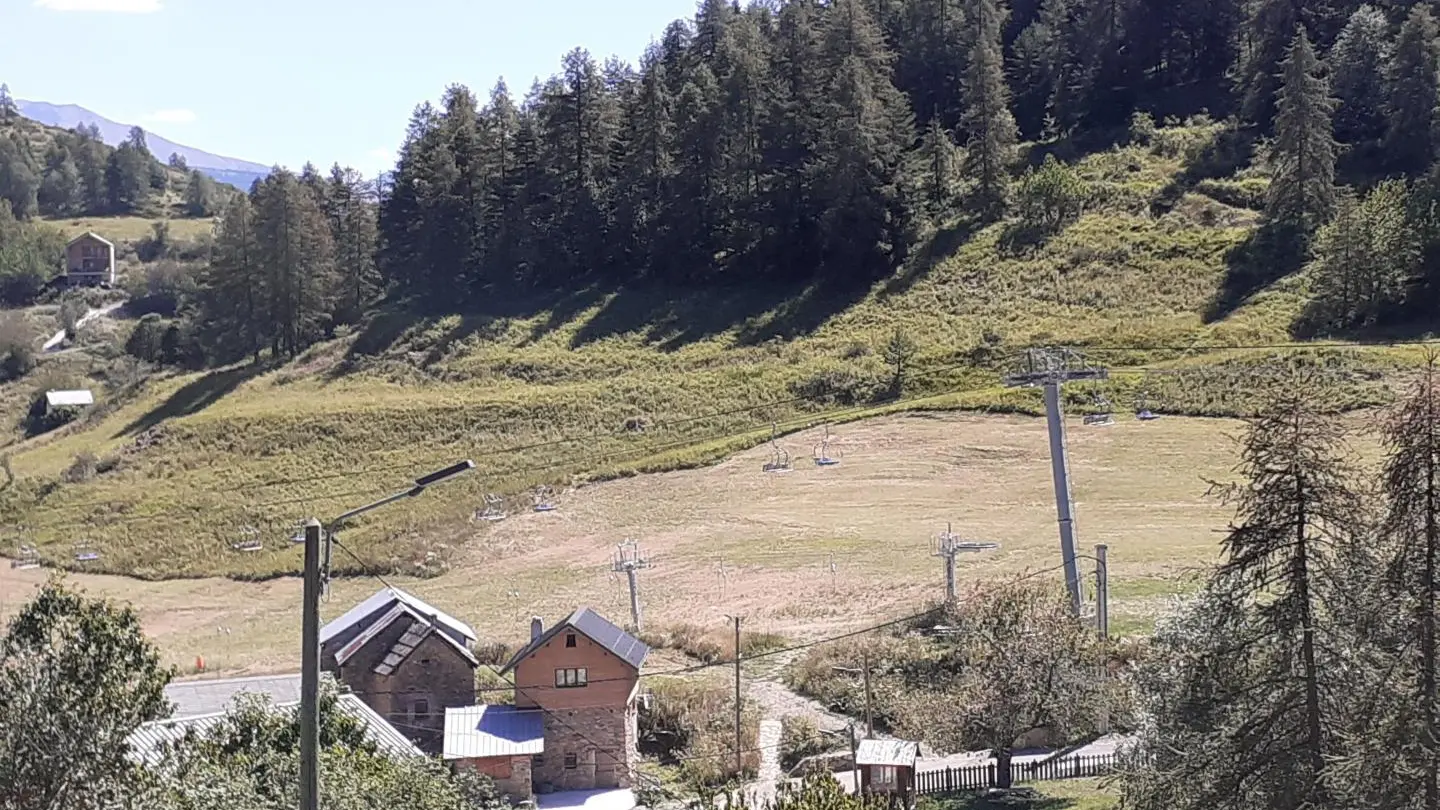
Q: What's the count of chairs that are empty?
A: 10